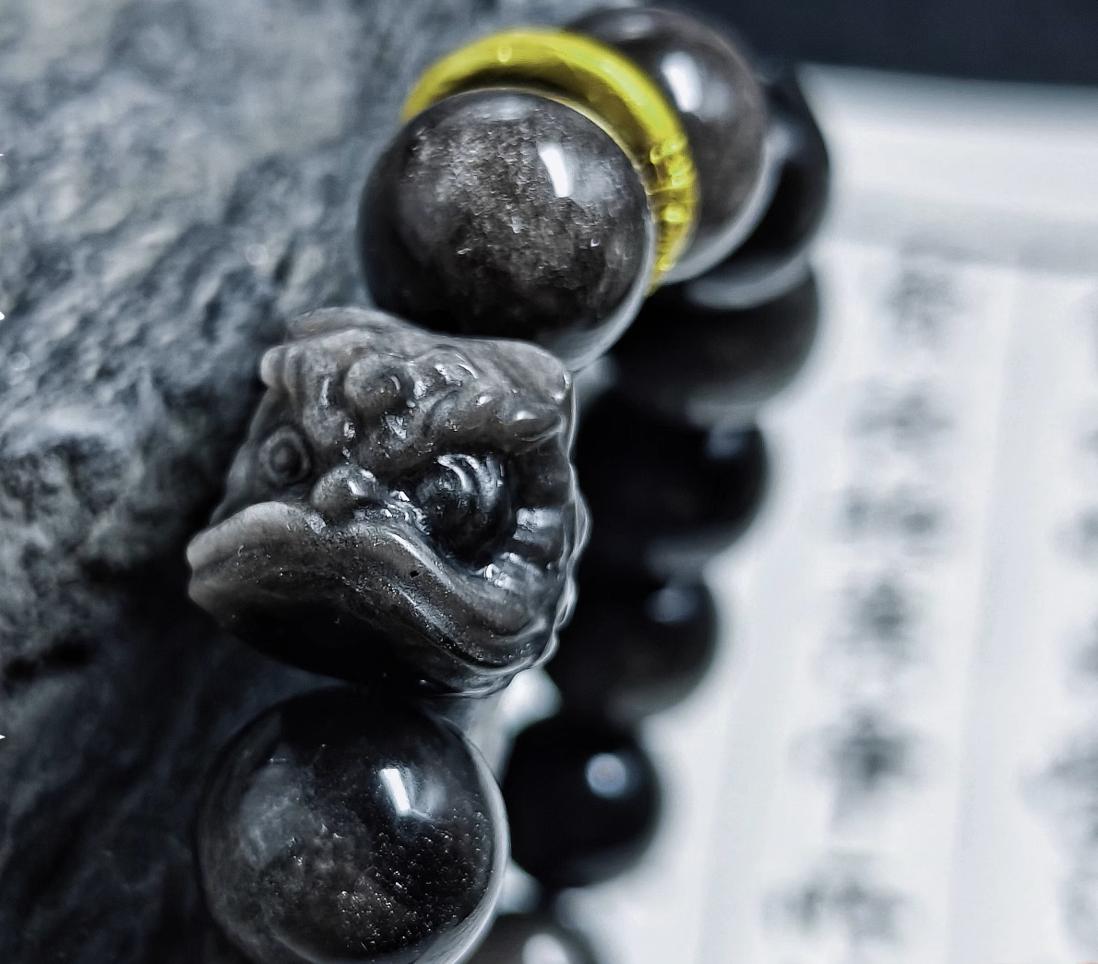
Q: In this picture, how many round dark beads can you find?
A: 9